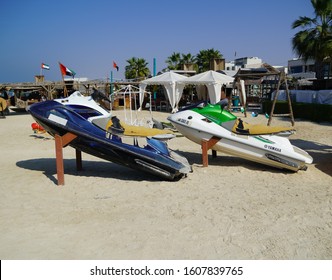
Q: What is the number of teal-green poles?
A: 2